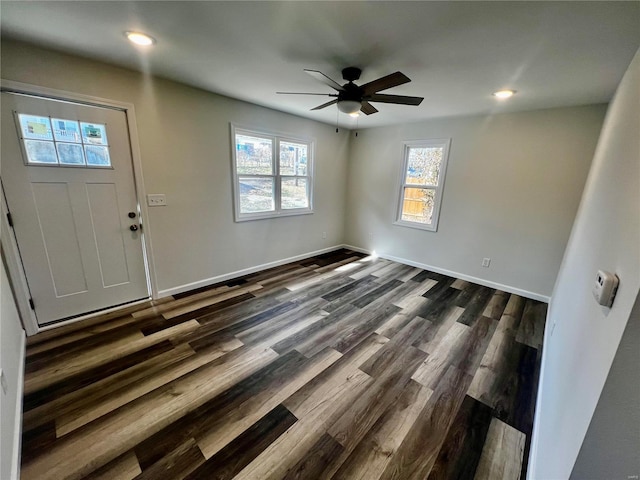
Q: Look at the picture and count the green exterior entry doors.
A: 0